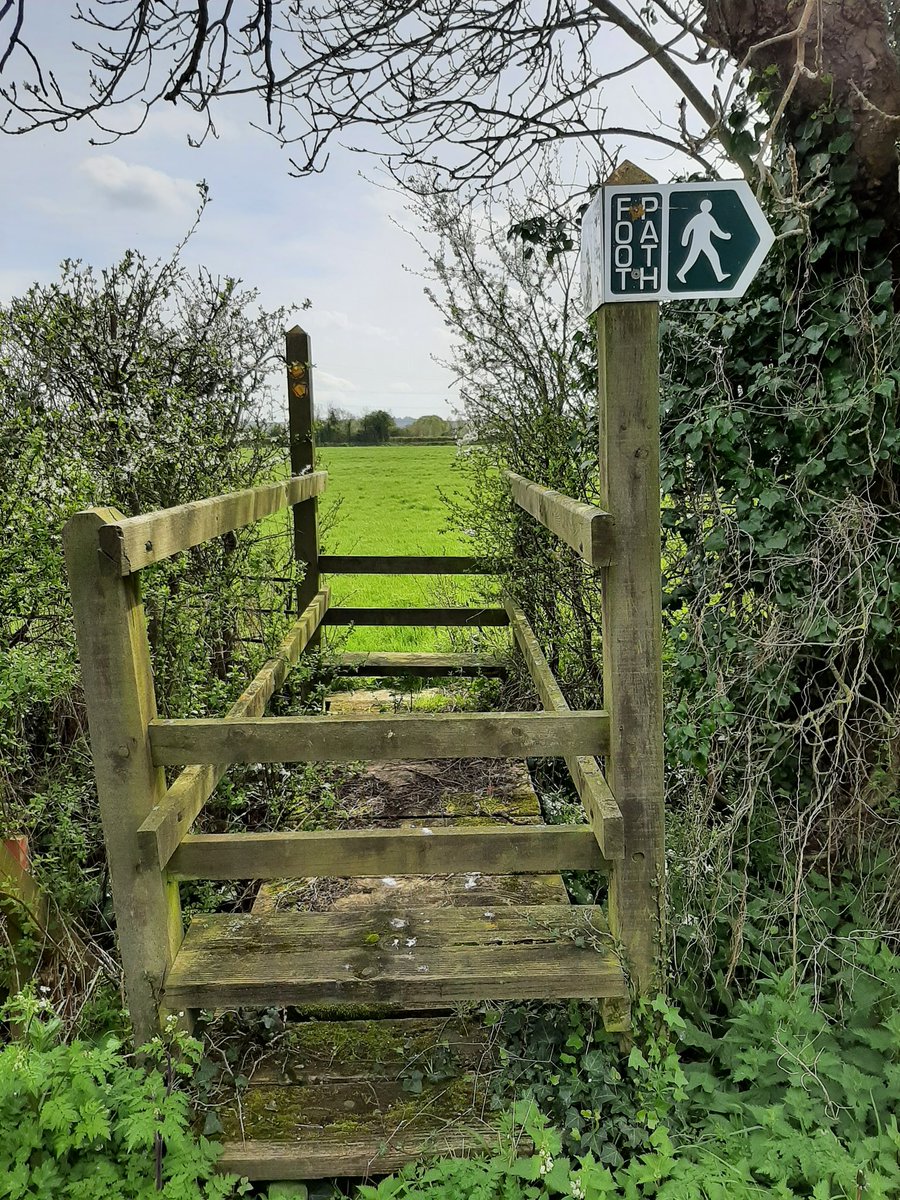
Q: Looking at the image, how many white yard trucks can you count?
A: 0